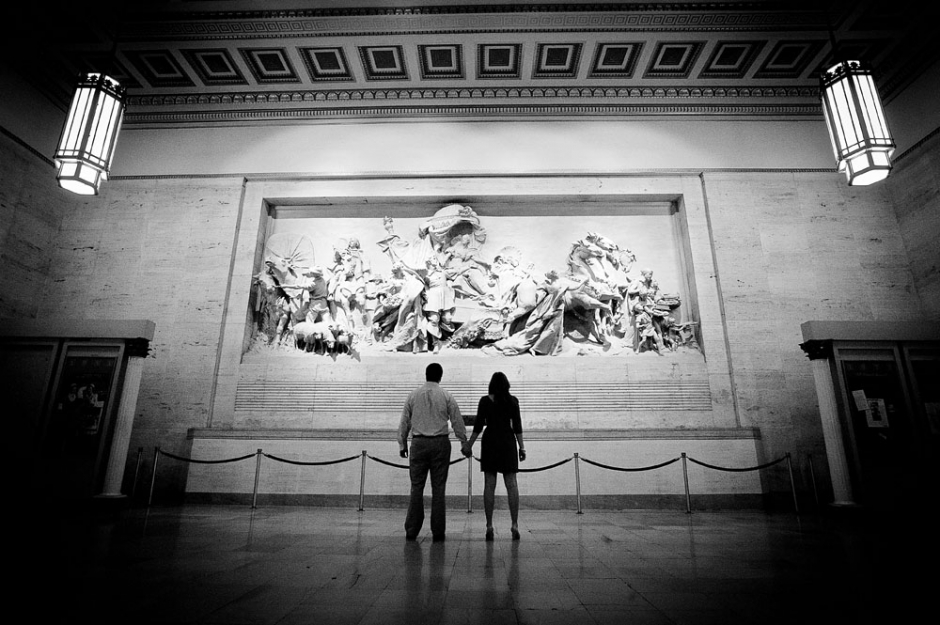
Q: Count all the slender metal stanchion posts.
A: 9